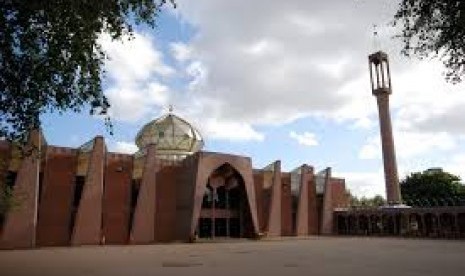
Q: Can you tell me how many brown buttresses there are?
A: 6